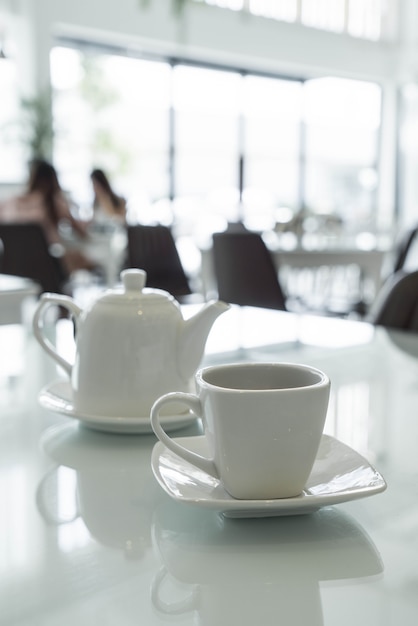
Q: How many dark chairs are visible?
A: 5